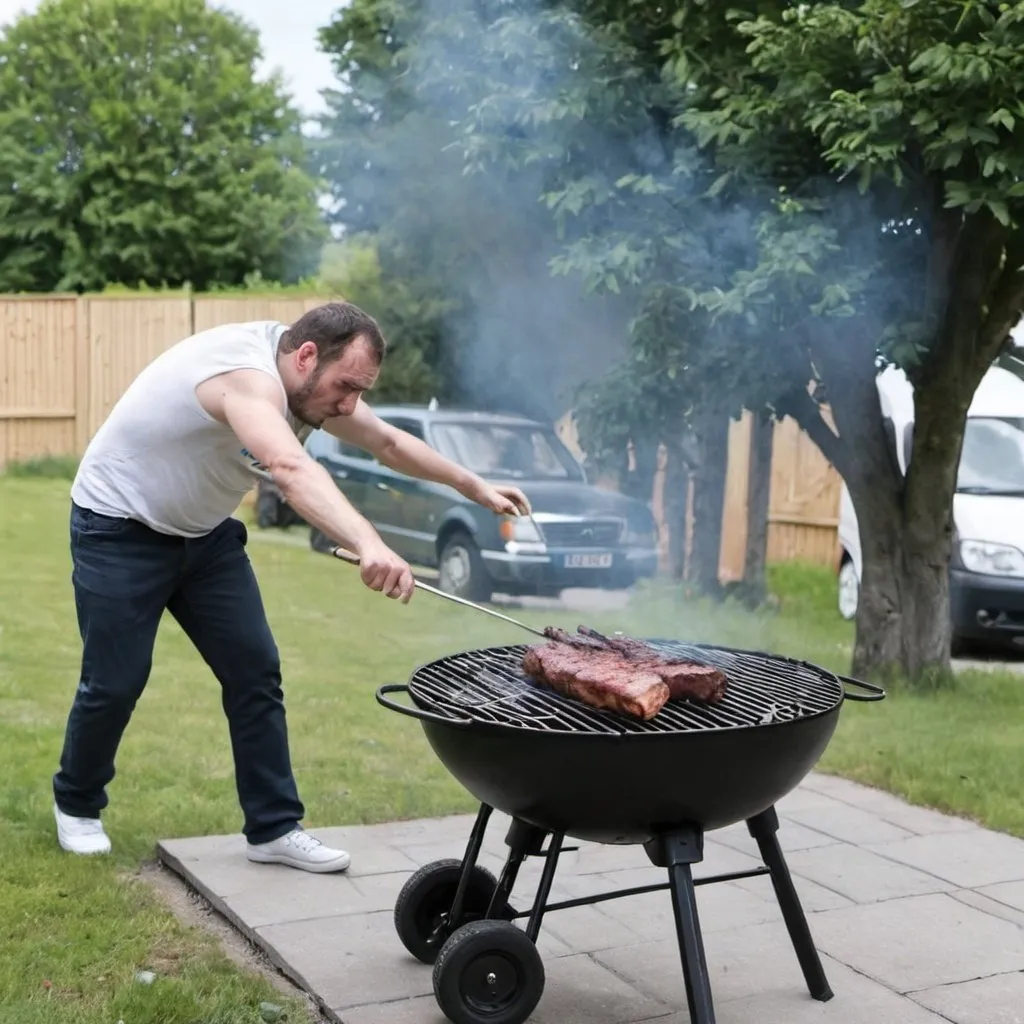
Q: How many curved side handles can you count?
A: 2